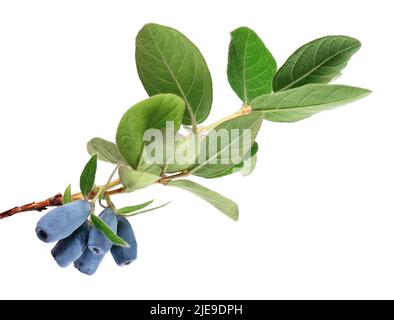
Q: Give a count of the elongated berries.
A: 5